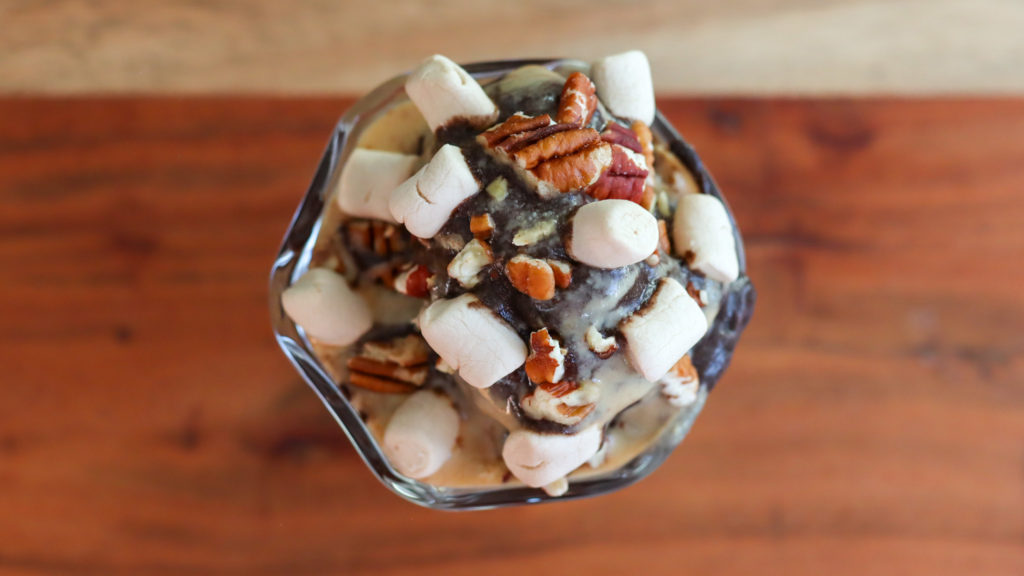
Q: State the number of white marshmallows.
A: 11